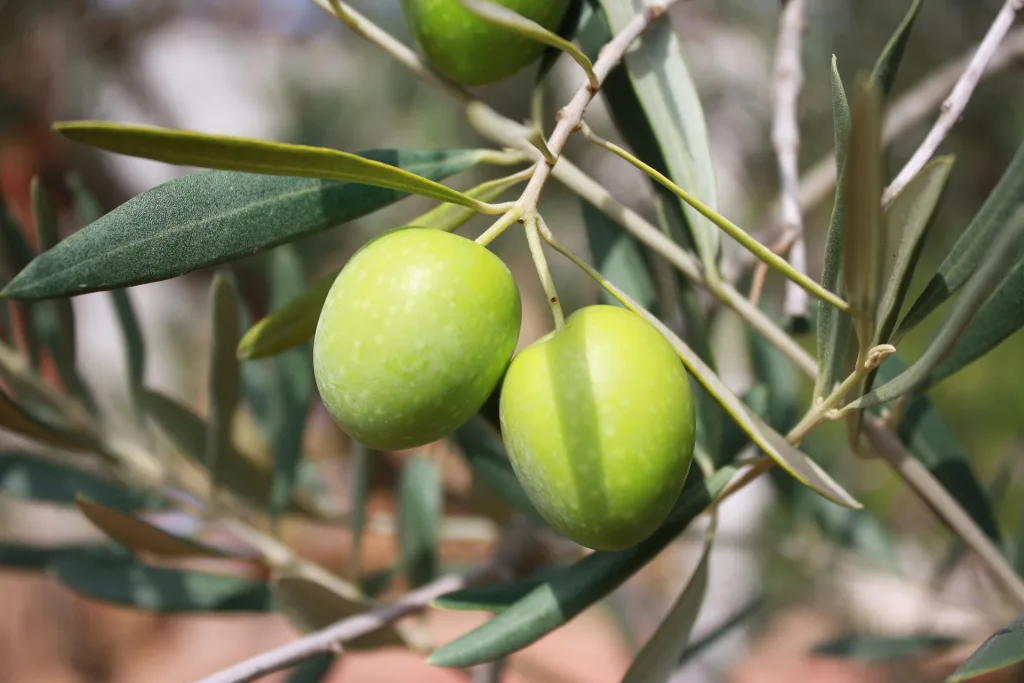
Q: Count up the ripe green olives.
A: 3